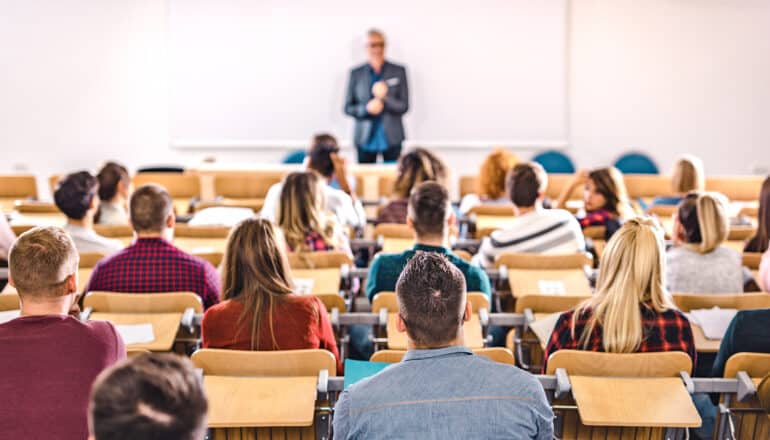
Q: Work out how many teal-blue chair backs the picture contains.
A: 3